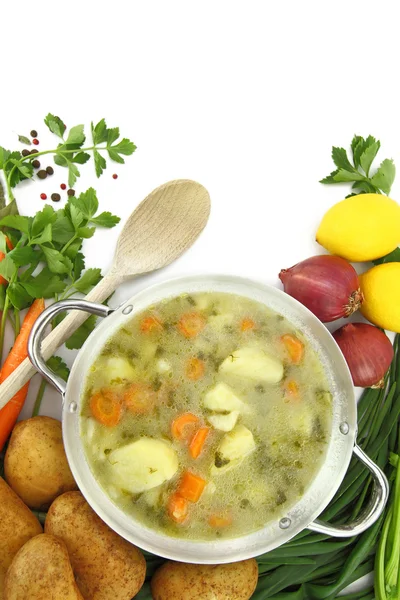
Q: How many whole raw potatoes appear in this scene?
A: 5